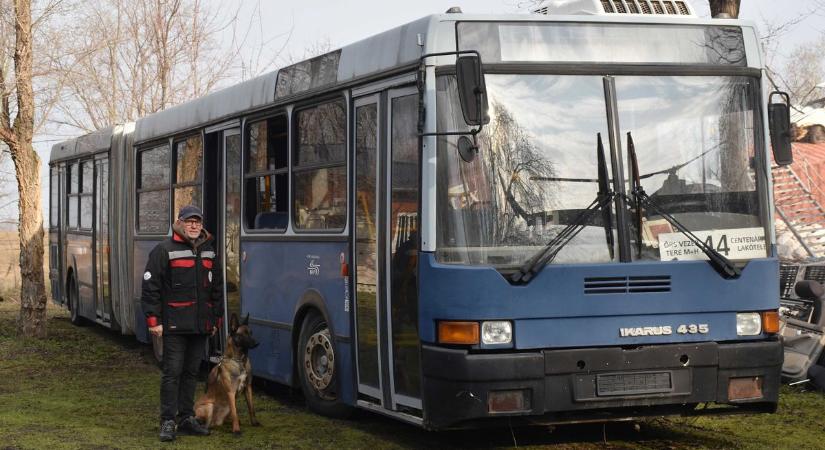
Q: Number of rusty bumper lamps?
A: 2